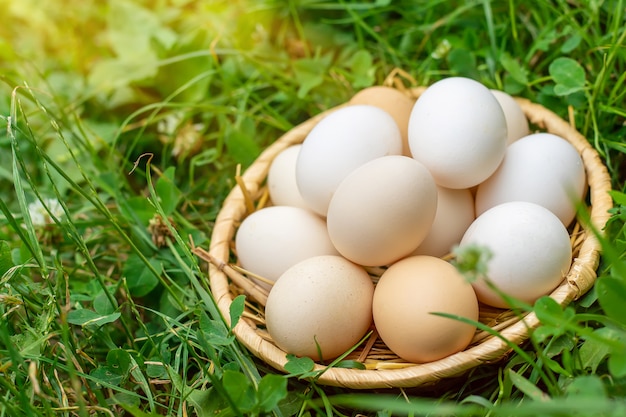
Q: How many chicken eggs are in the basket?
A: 12